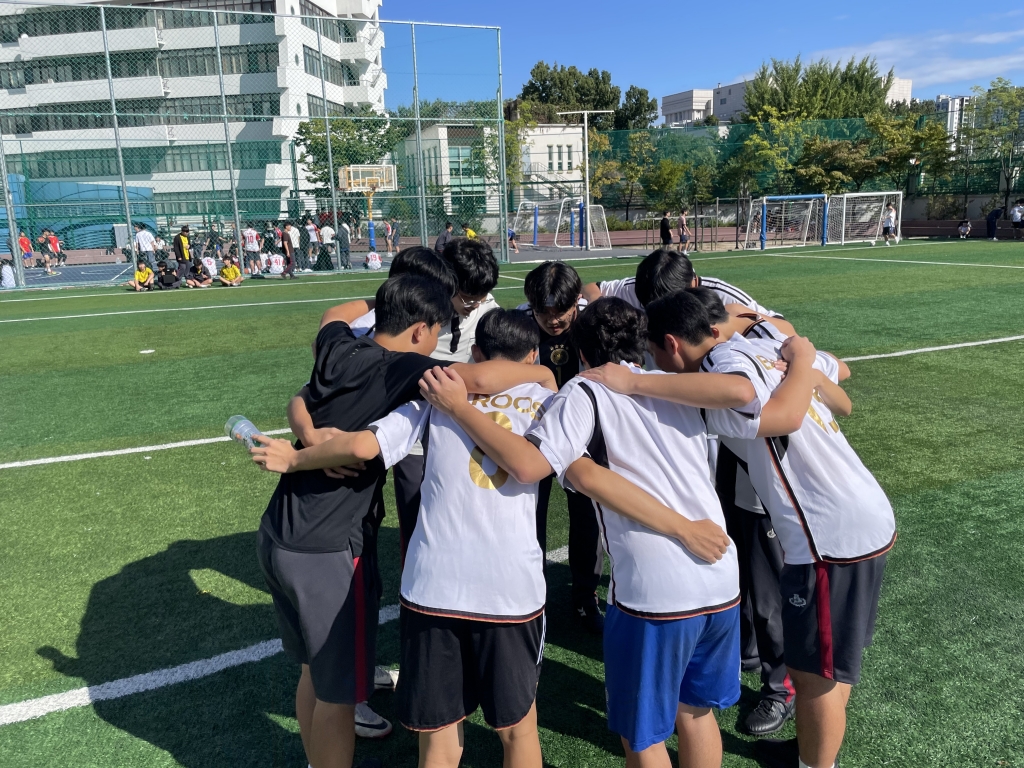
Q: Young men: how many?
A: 9